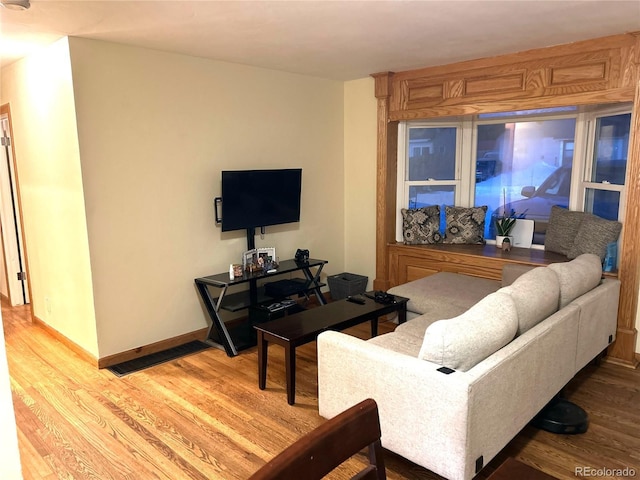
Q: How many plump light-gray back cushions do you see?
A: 3